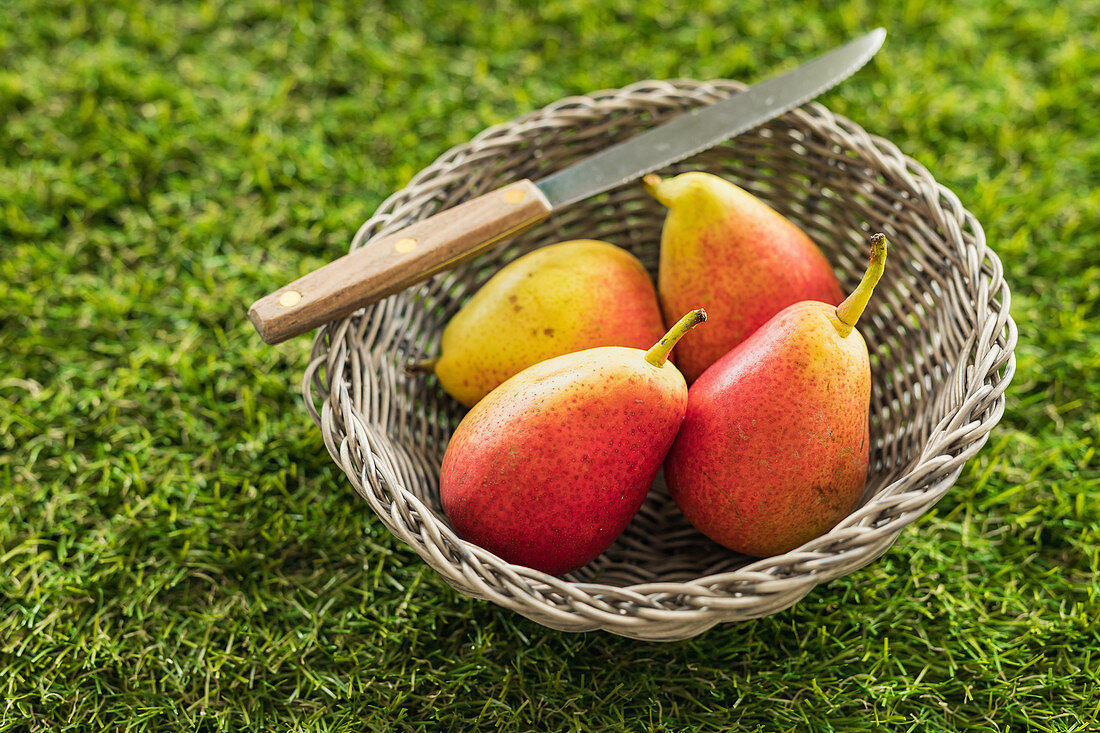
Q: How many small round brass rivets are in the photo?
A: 3